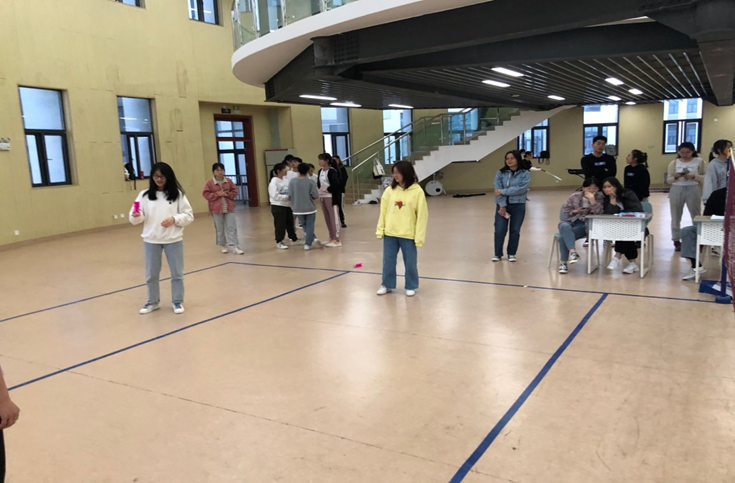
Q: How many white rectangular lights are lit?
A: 10